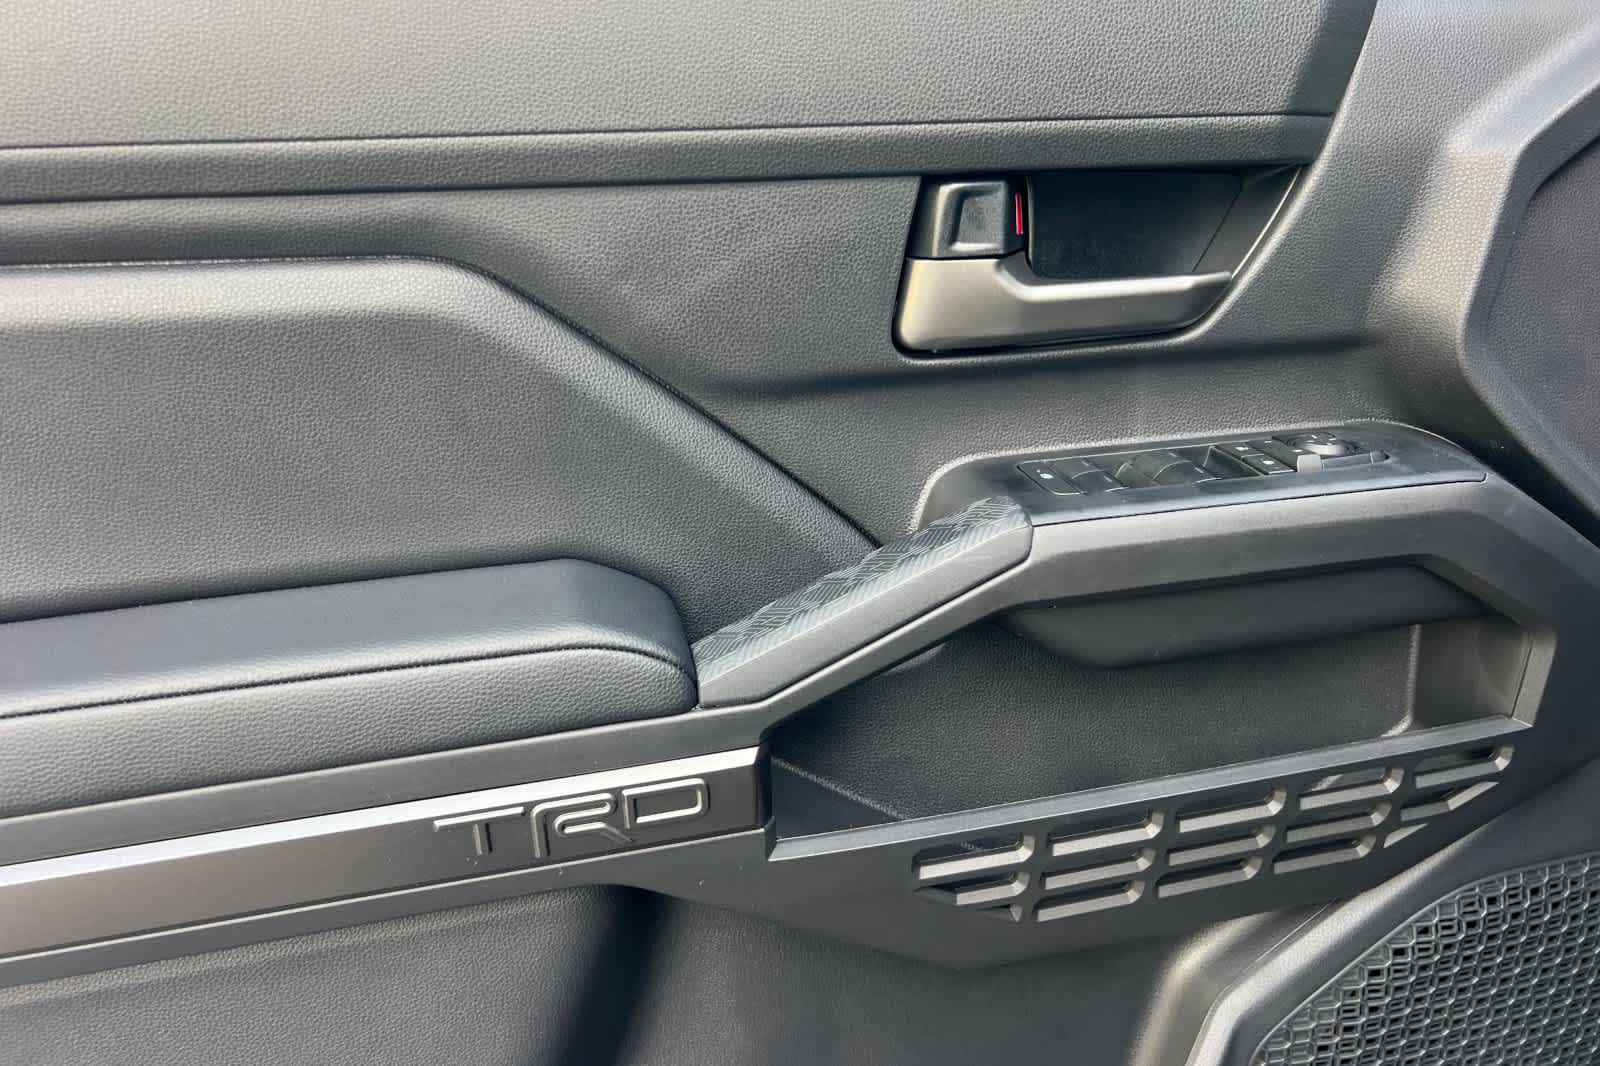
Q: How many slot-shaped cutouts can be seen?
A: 15